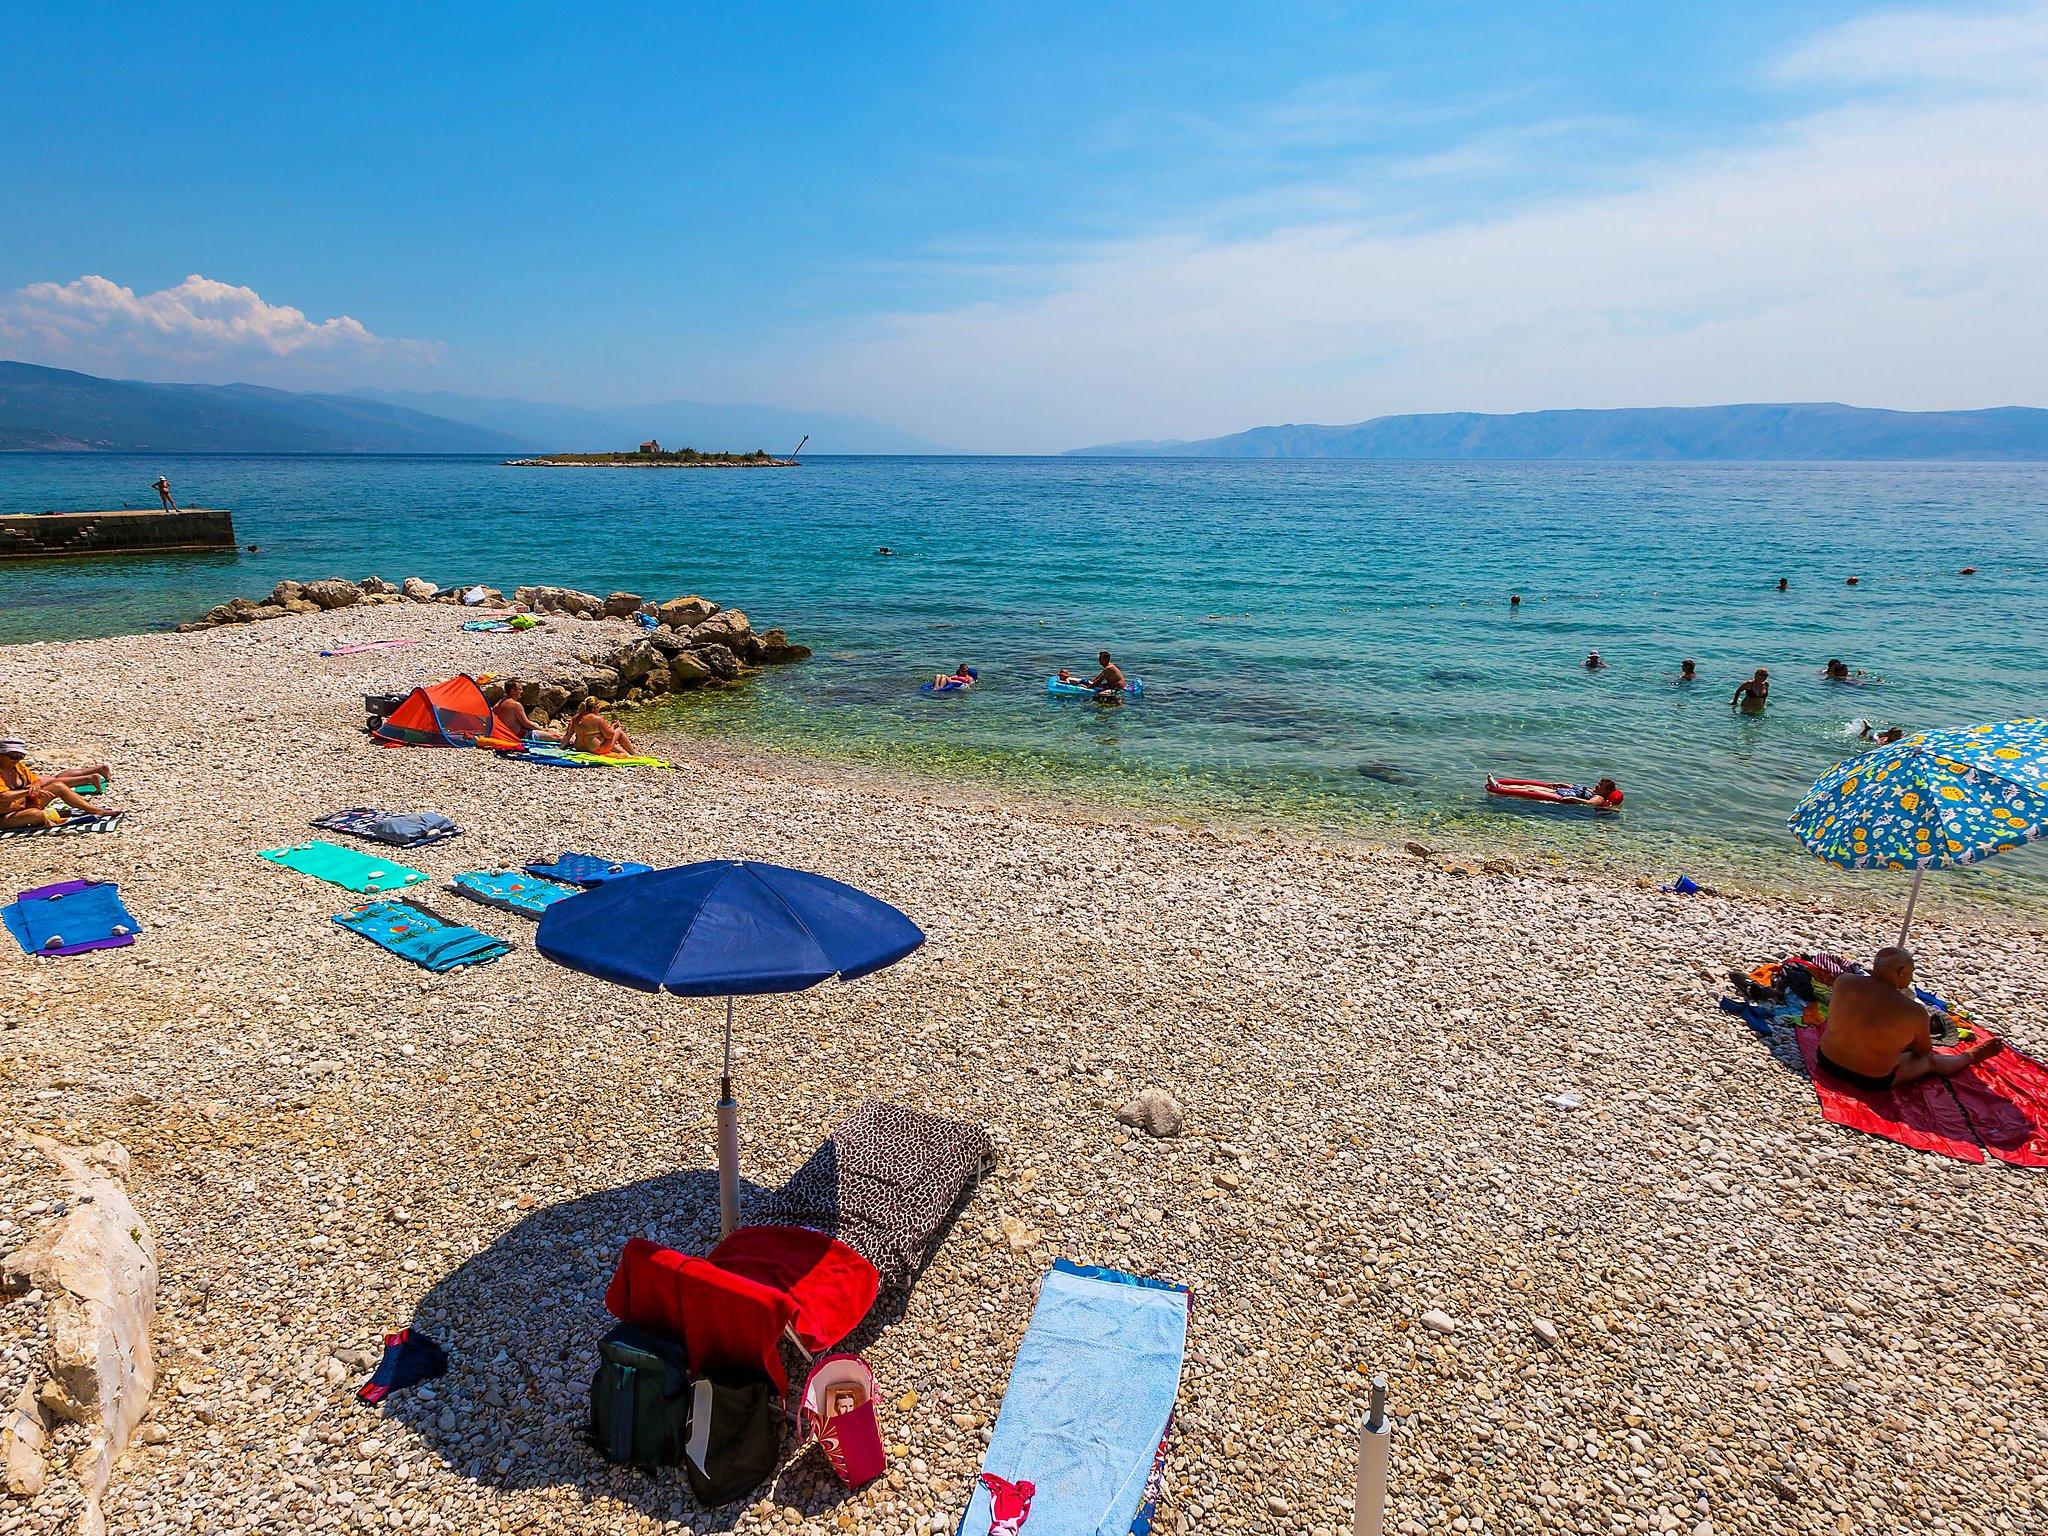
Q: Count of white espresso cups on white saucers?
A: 0